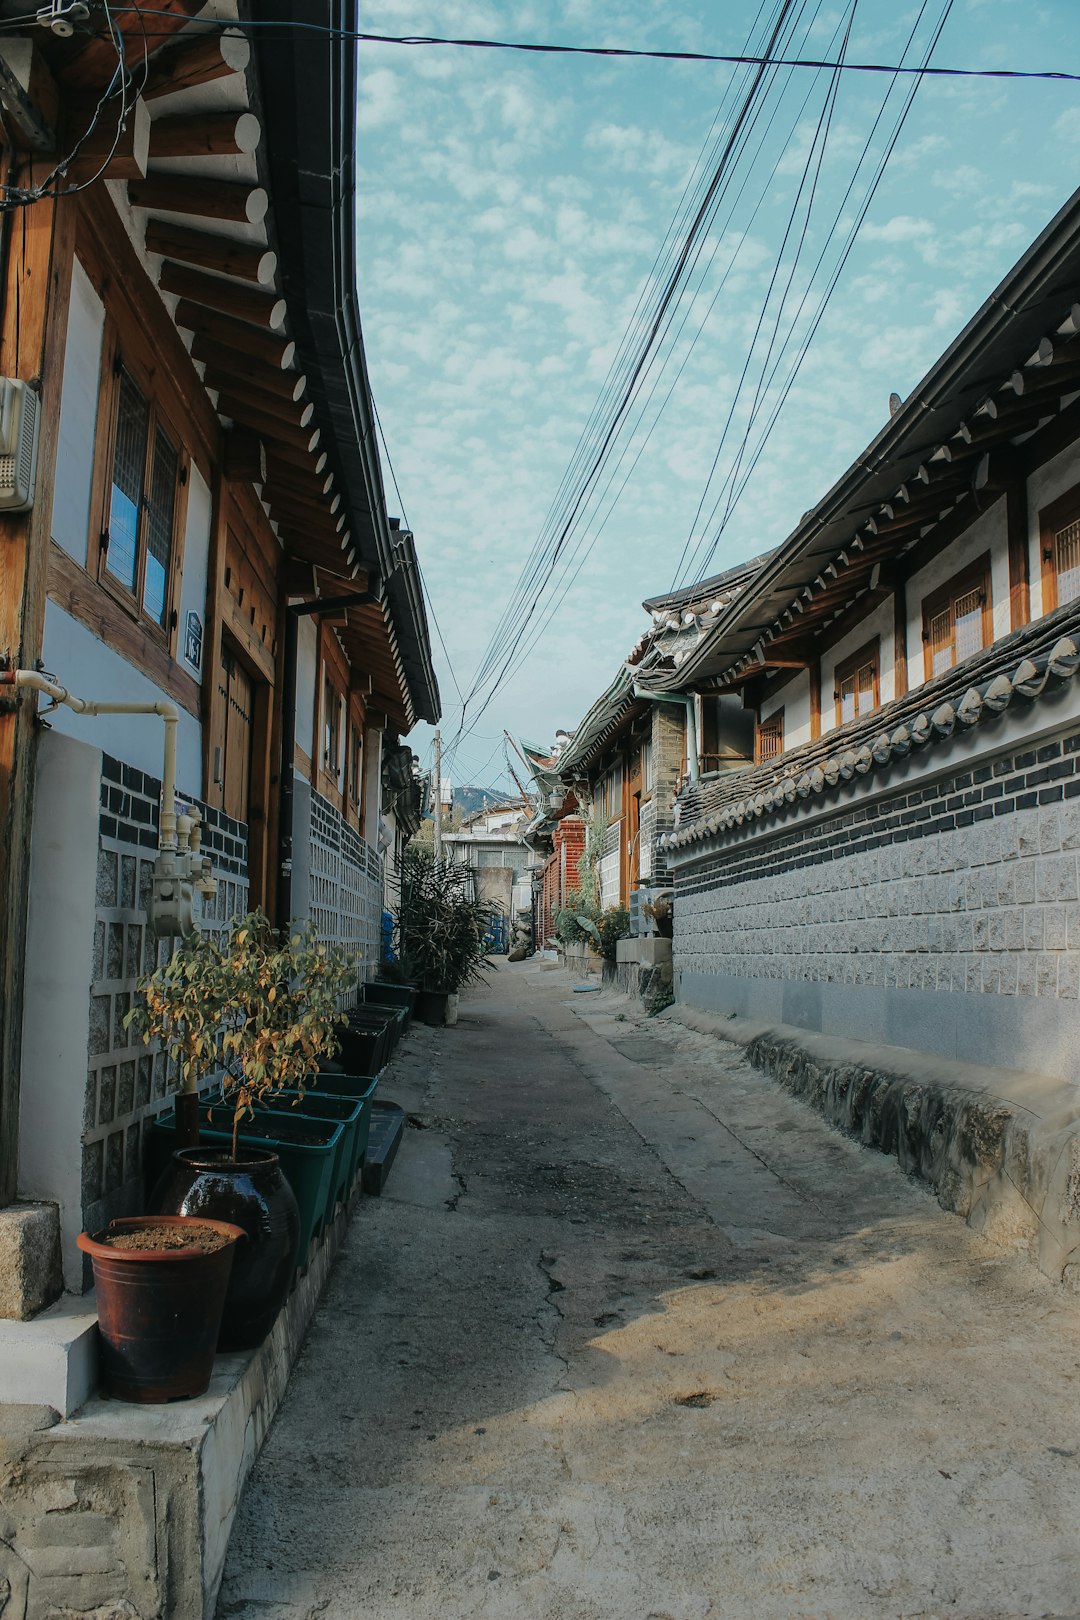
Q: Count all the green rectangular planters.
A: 3